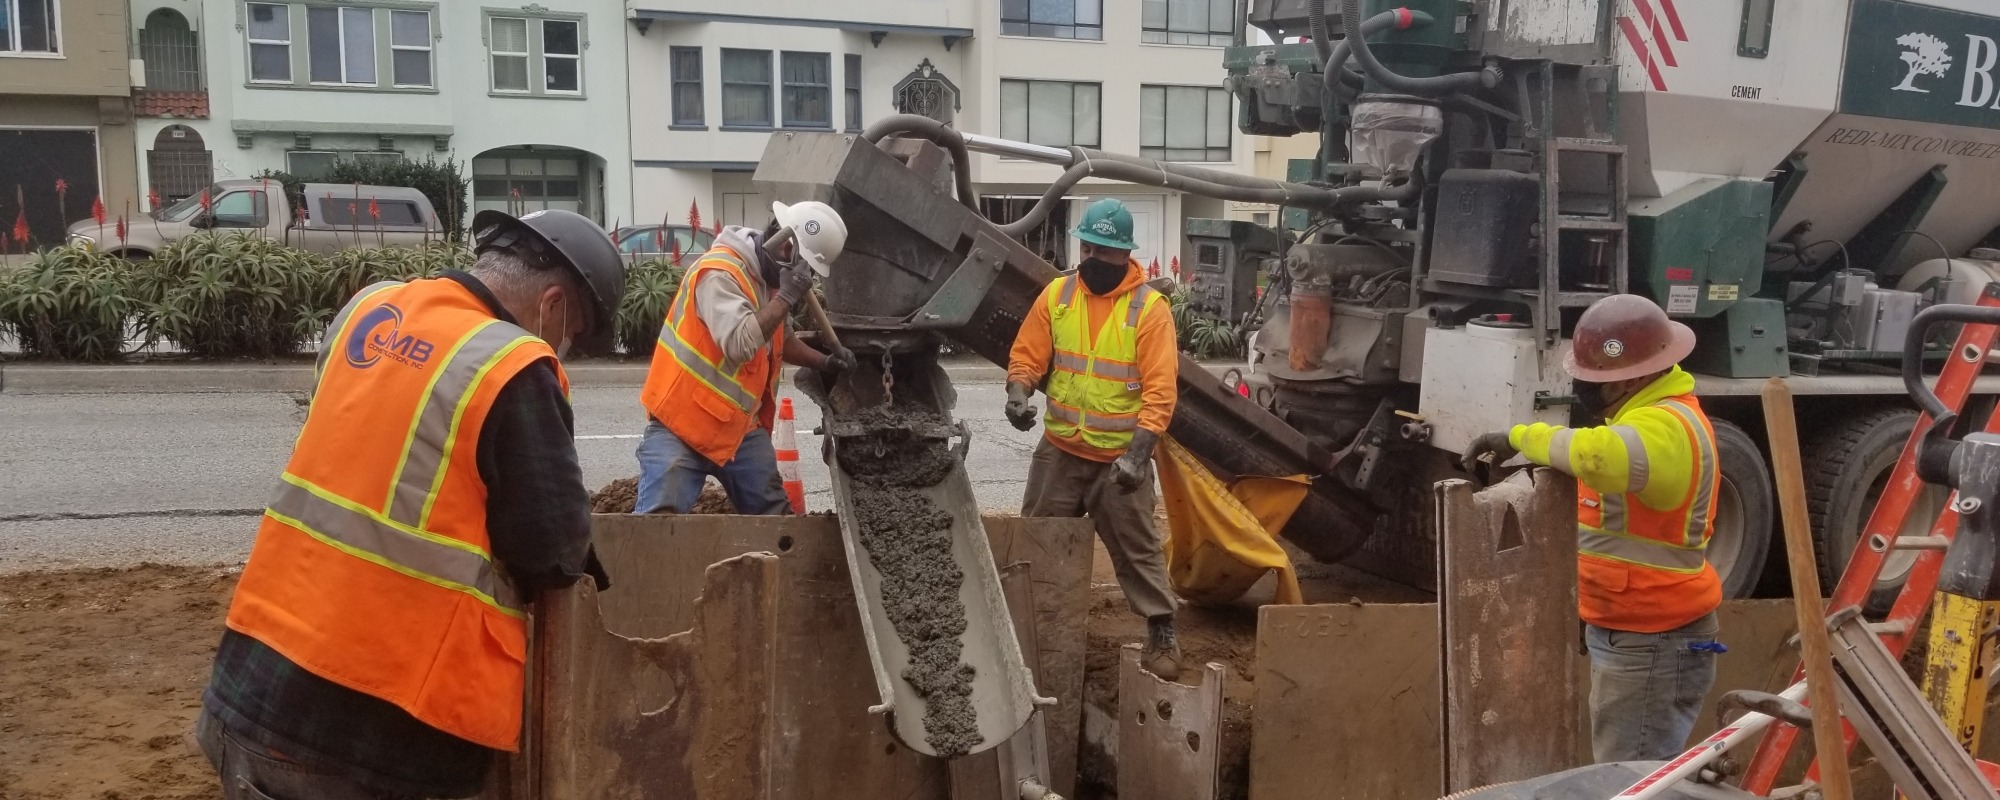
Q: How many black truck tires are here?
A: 2